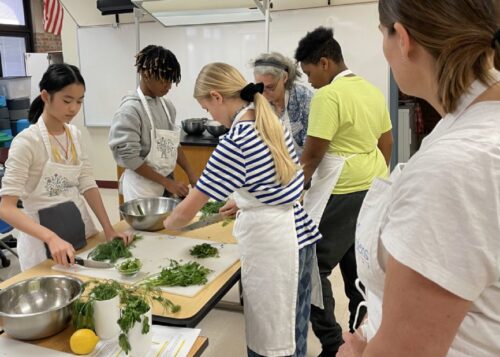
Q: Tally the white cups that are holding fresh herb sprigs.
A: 2